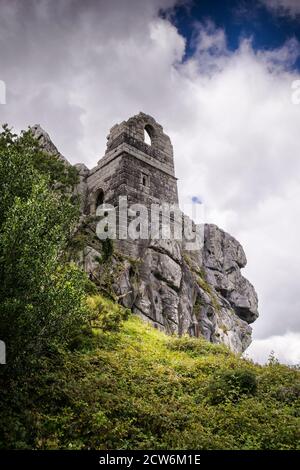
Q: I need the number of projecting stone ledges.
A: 1